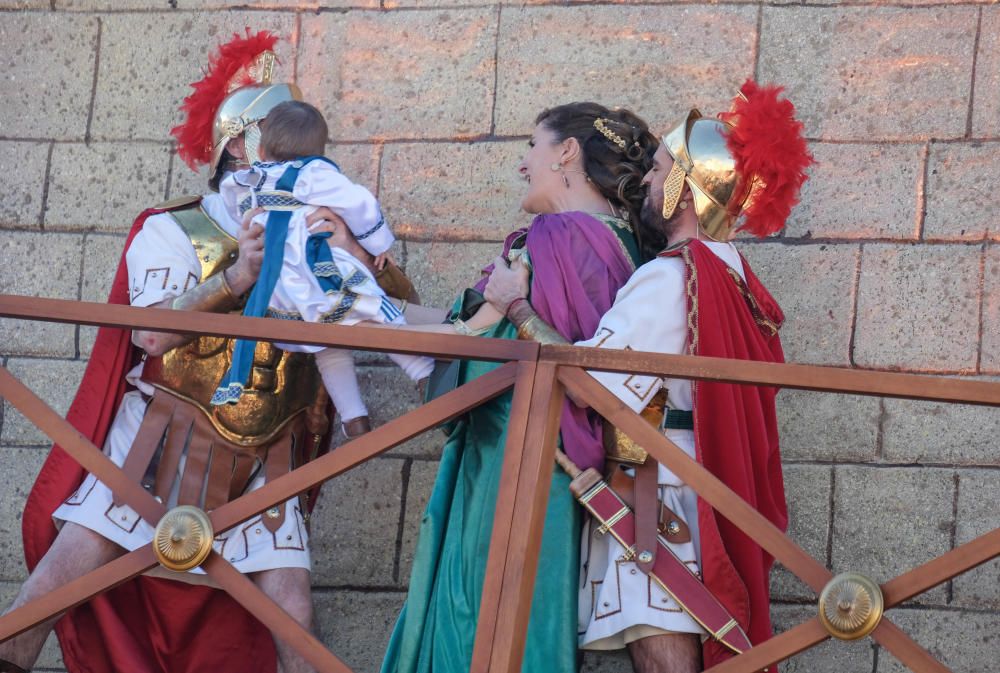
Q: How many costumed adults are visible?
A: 3